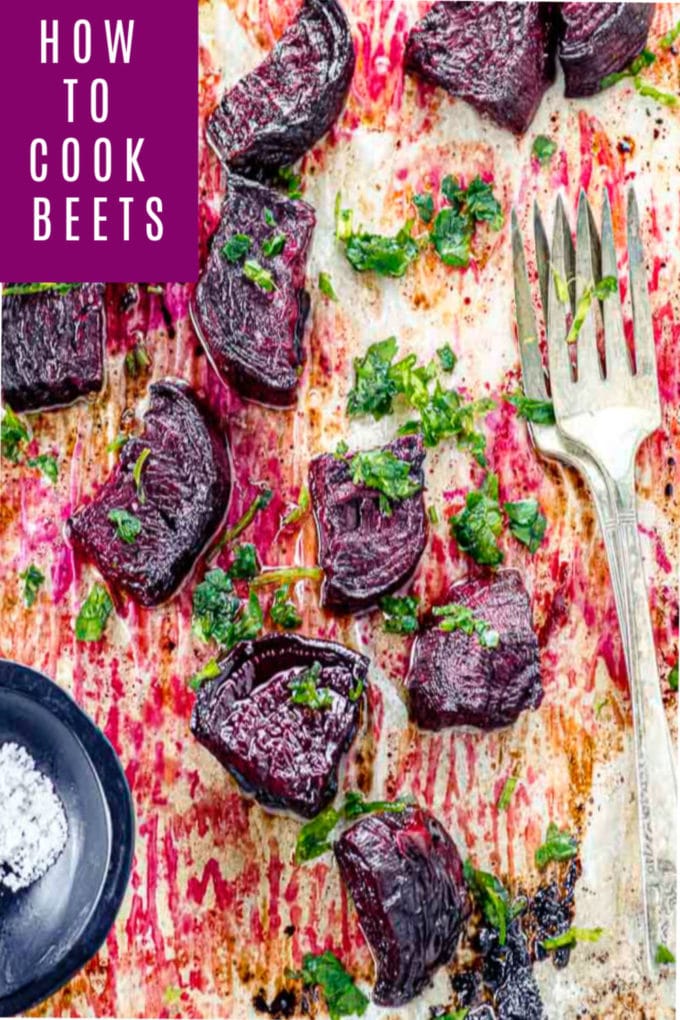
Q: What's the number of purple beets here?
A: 10